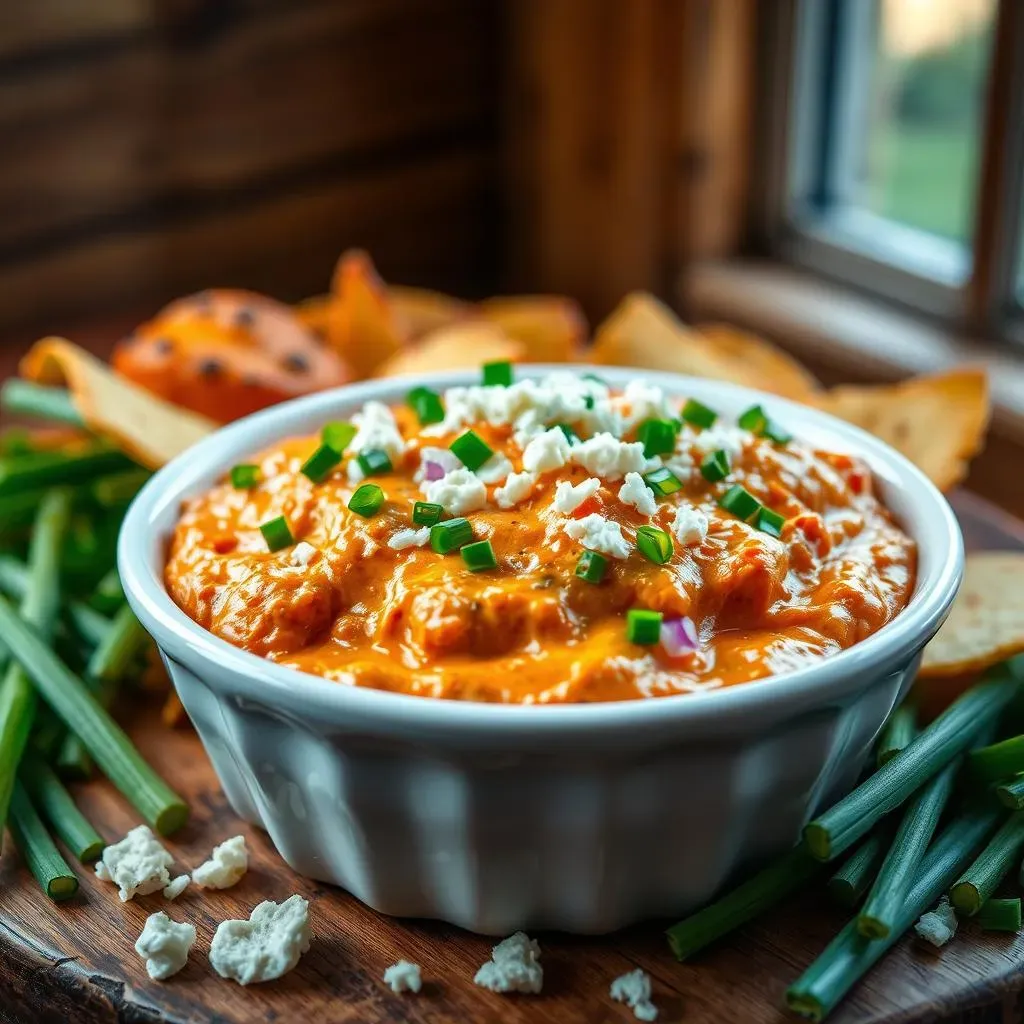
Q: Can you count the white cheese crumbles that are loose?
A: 9